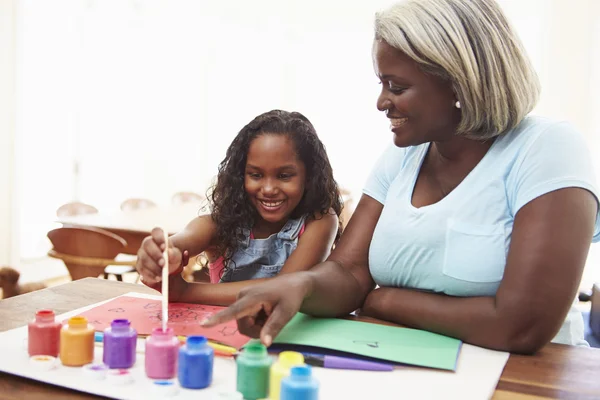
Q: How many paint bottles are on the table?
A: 8